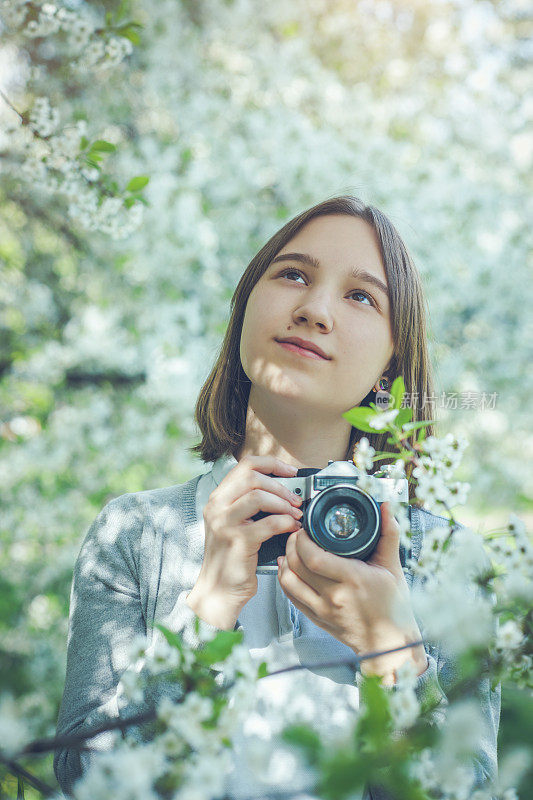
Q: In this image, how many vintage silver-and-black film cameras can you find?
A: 1